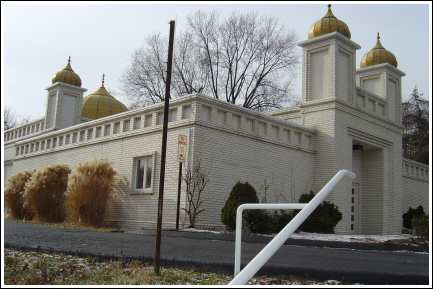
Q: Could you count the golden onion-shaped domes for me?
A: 4